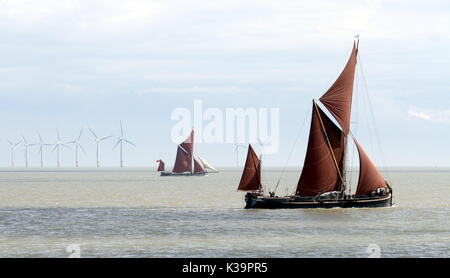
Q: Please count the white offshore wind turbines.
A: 9